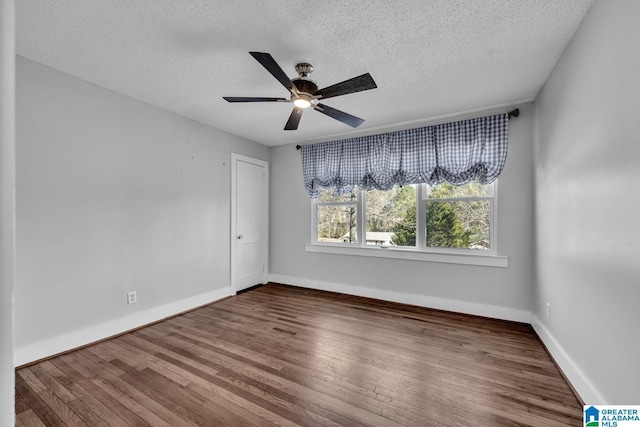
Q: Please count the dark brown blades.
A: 5